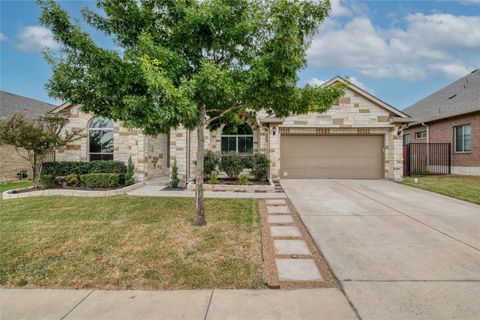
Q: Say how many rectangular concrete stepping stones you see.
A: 6